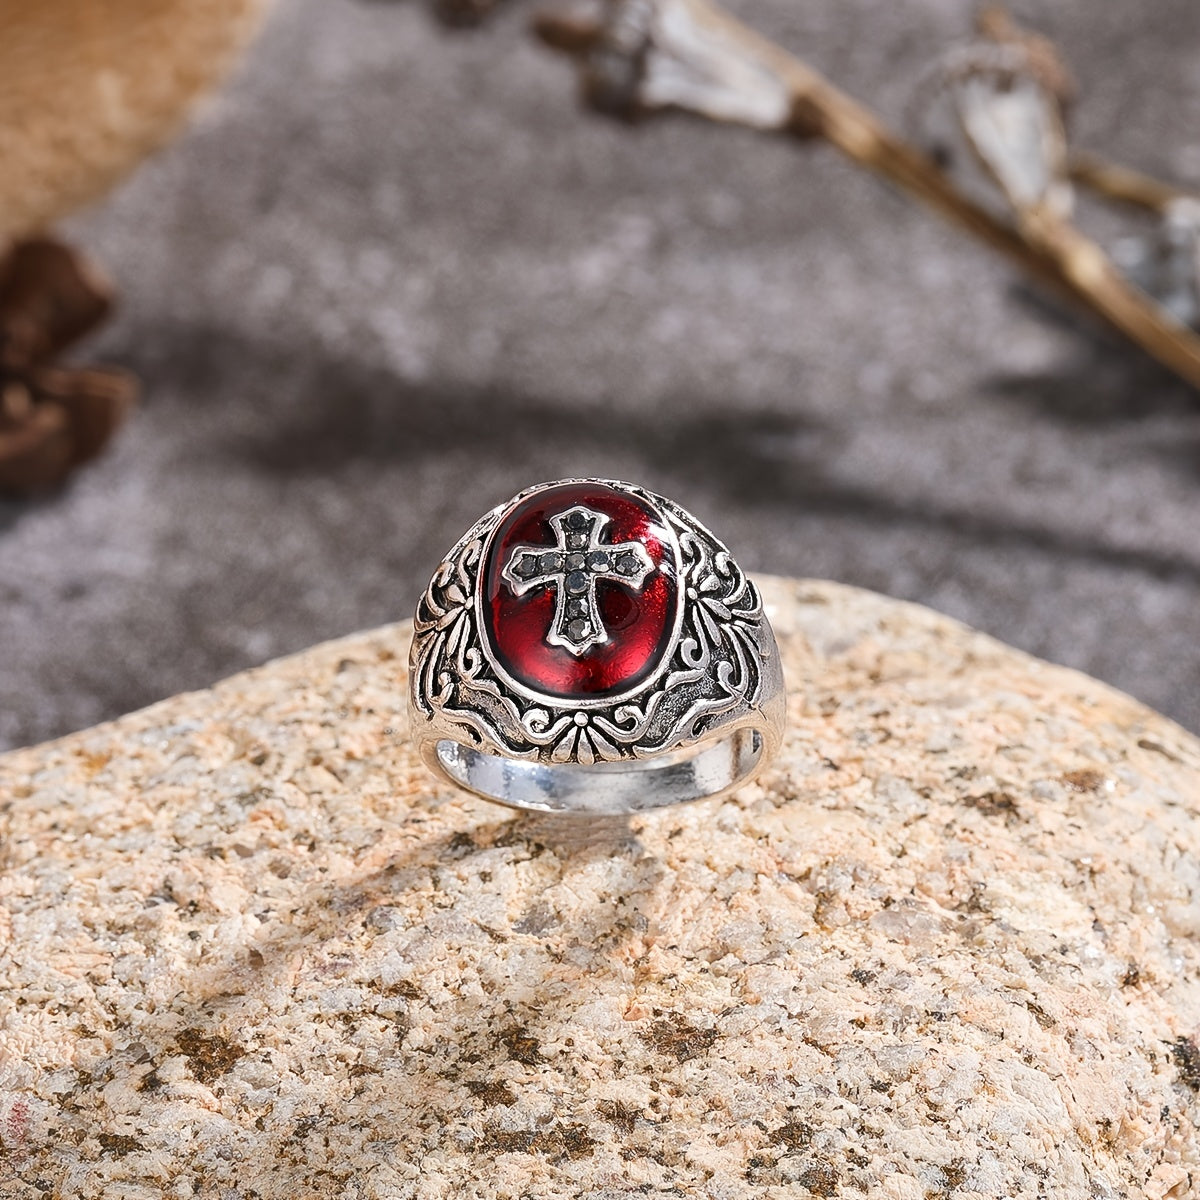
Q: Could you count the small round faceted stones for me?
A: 10